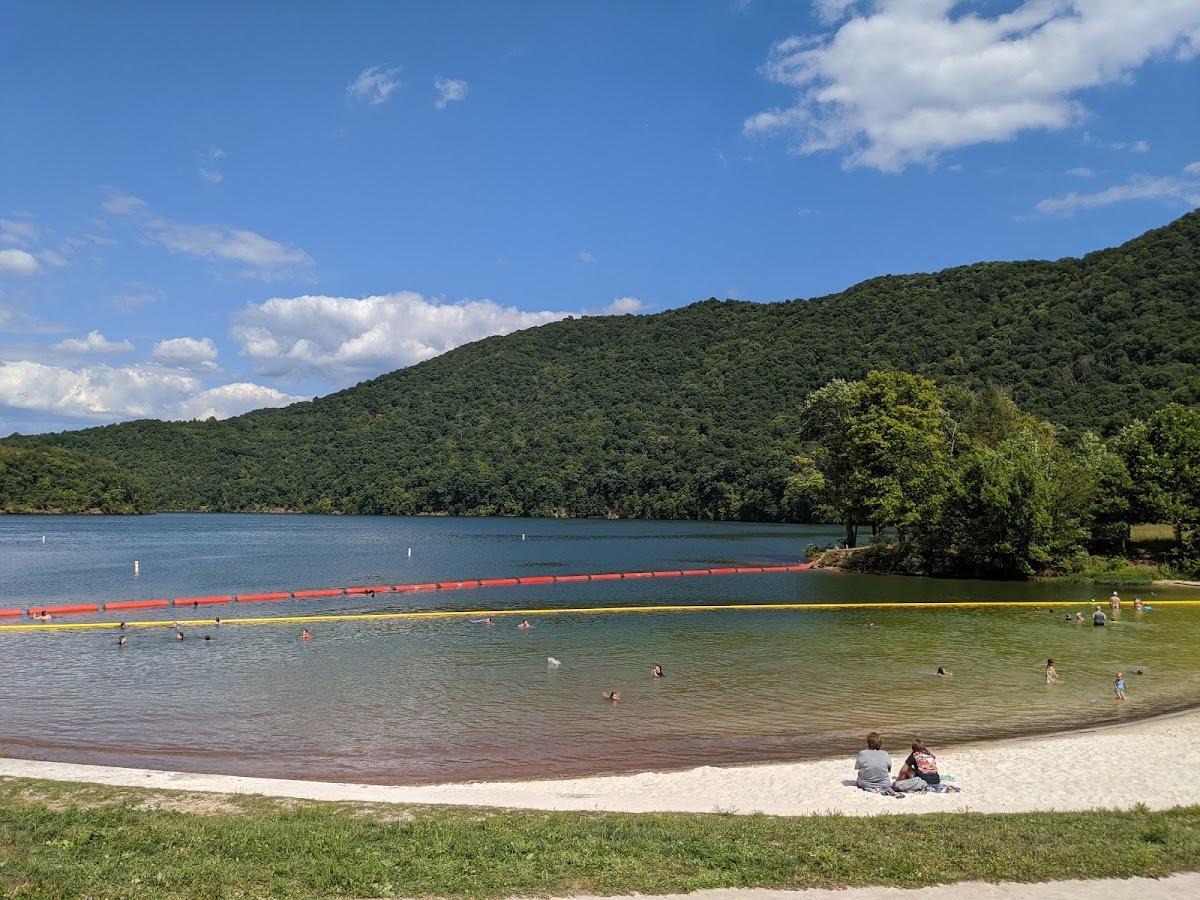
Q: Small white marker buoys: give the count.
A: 4